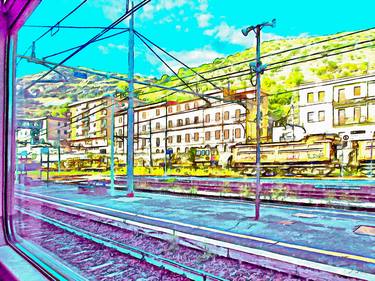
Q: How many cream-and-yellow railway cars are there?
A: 2